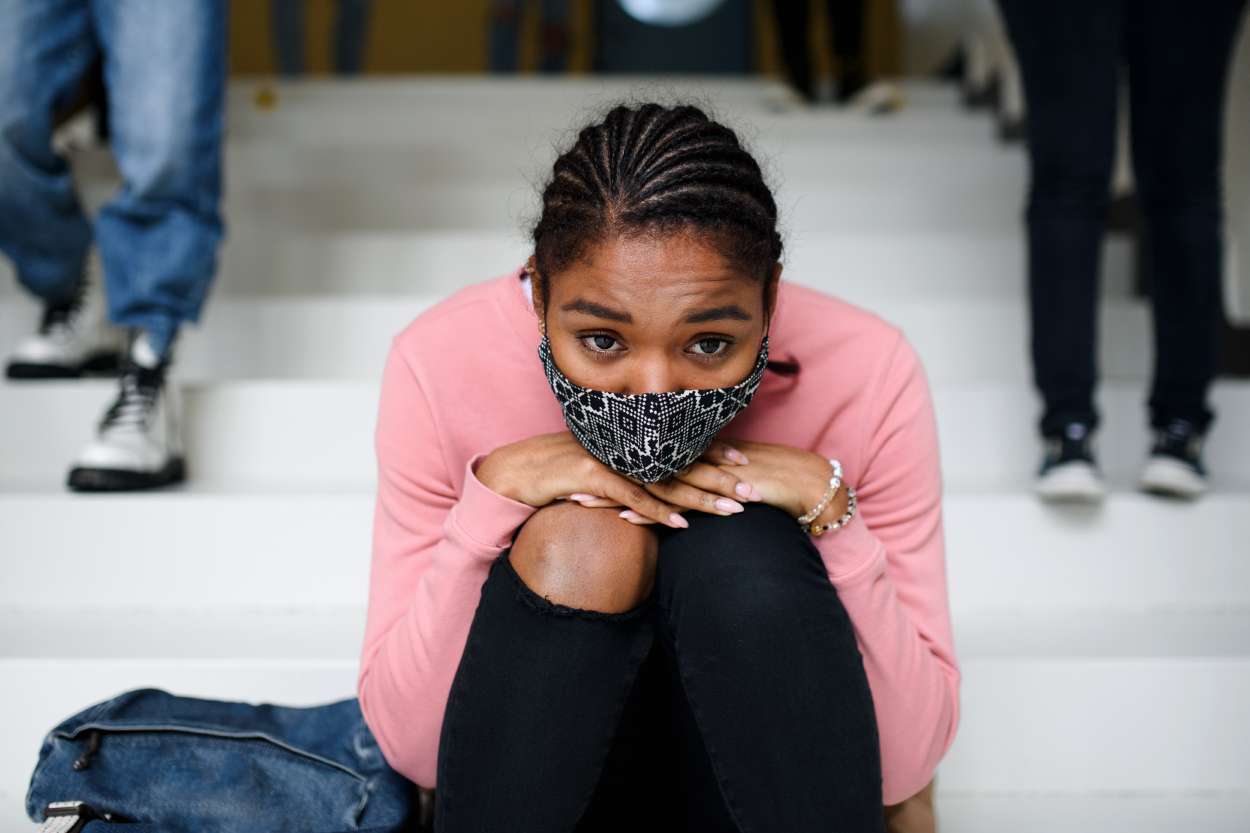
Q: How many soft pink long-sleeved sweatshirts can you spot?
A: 1